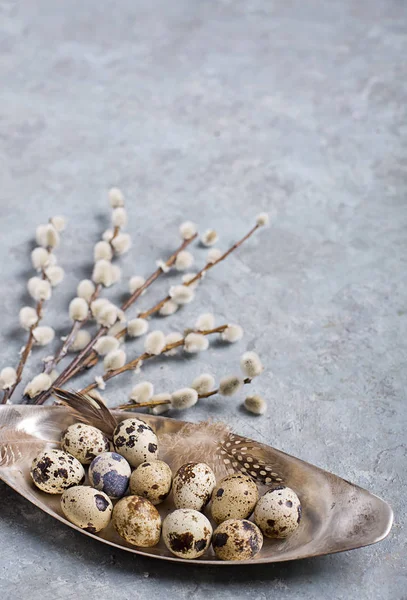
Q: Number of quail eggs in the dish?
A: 12